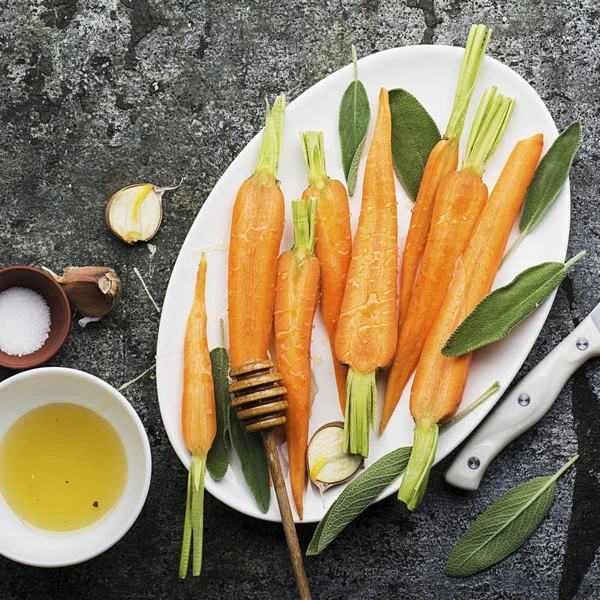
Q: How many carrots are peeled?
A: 8